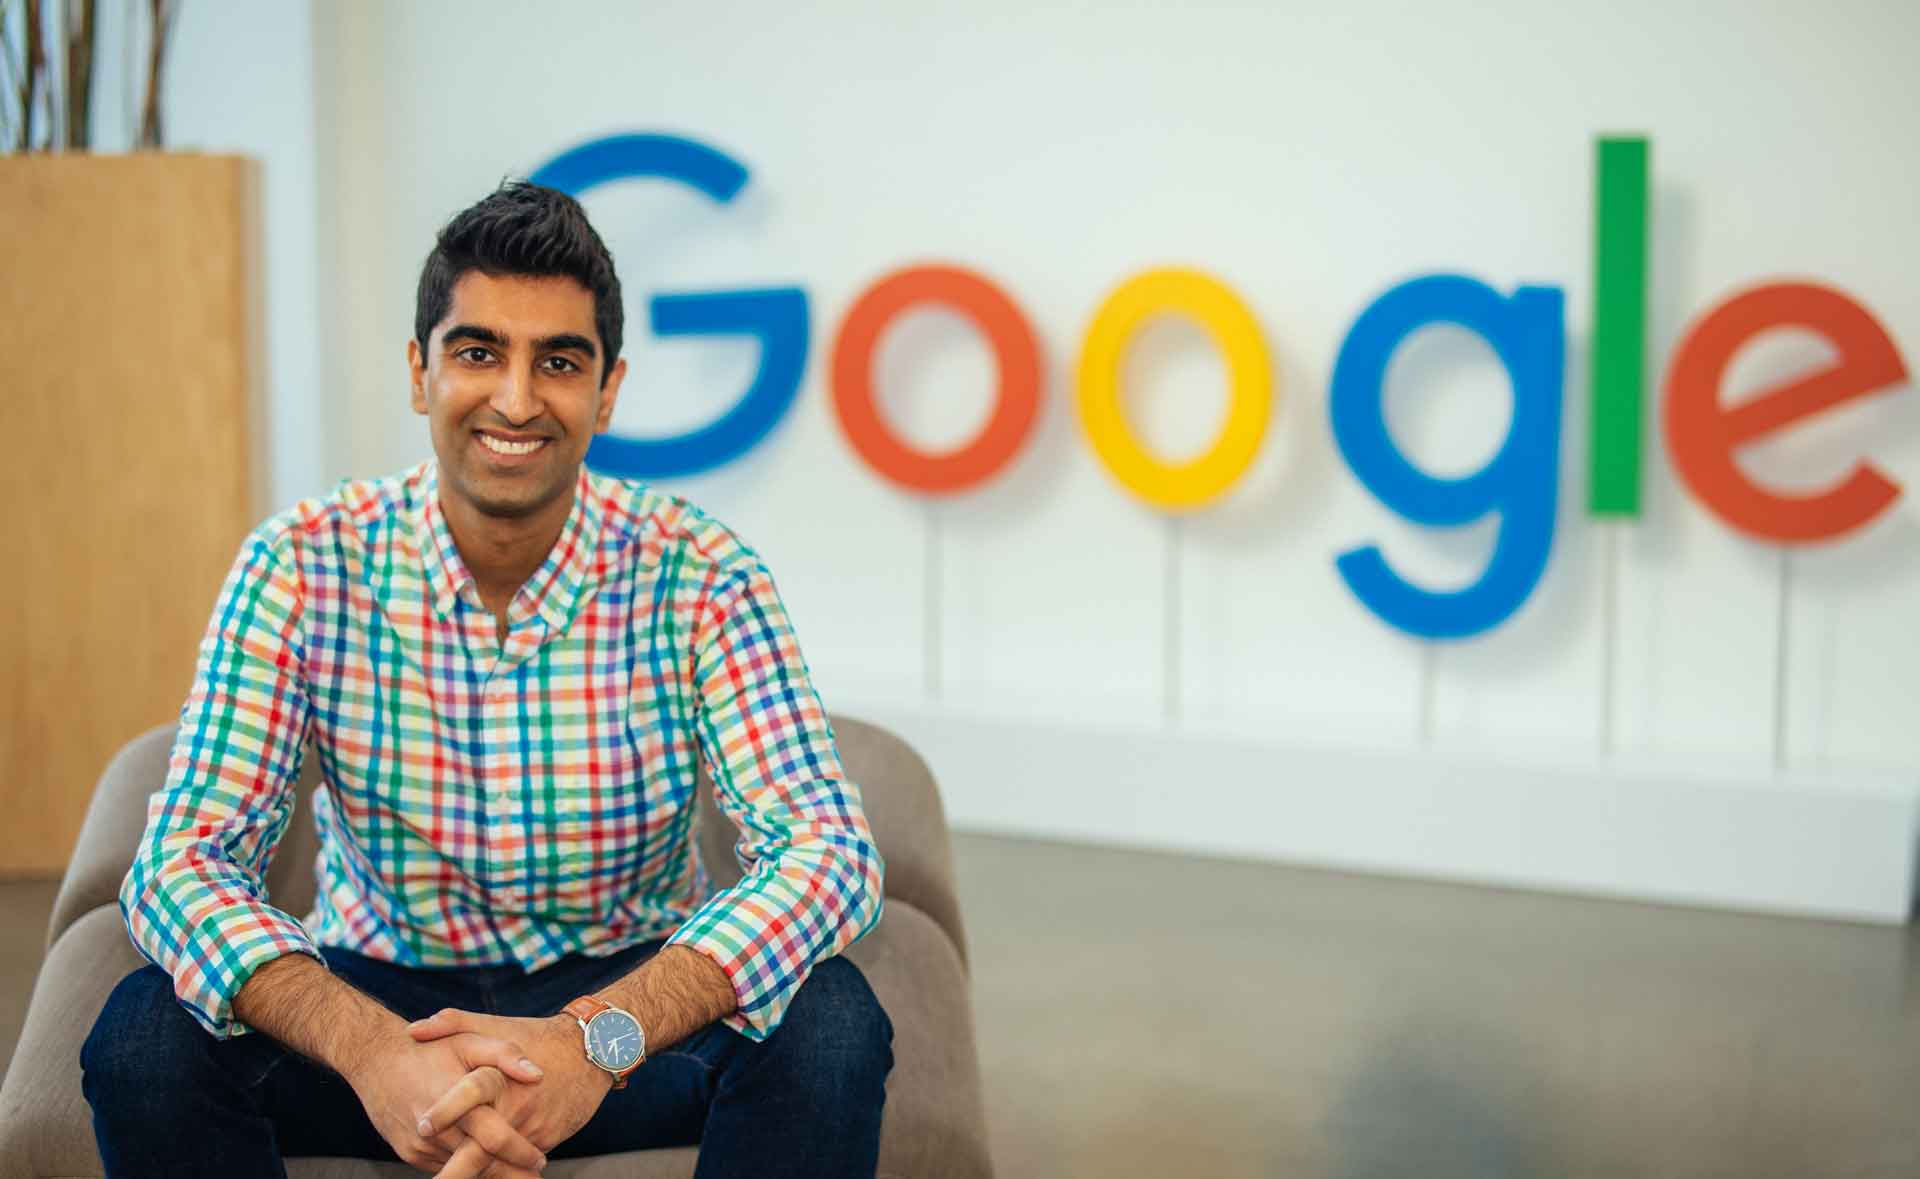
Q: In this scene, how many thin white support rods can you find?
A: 5